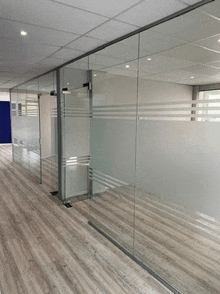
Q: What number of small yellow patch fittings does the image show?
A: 0